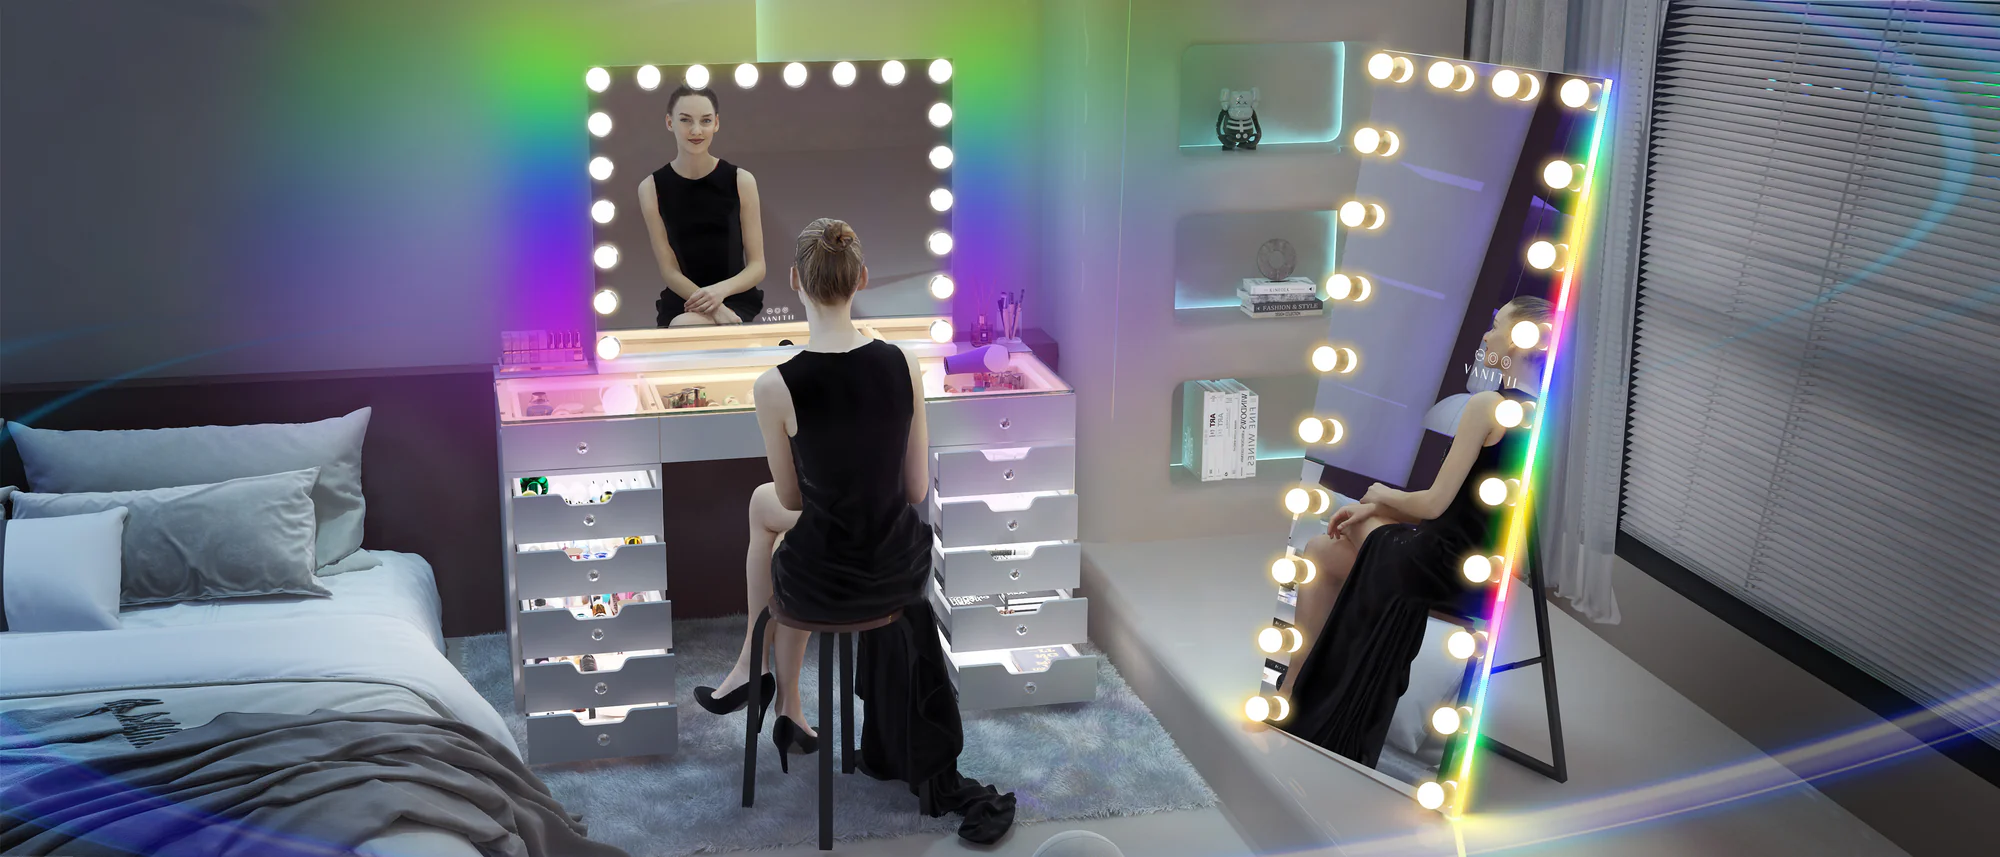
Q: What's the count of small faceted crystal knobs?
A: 12